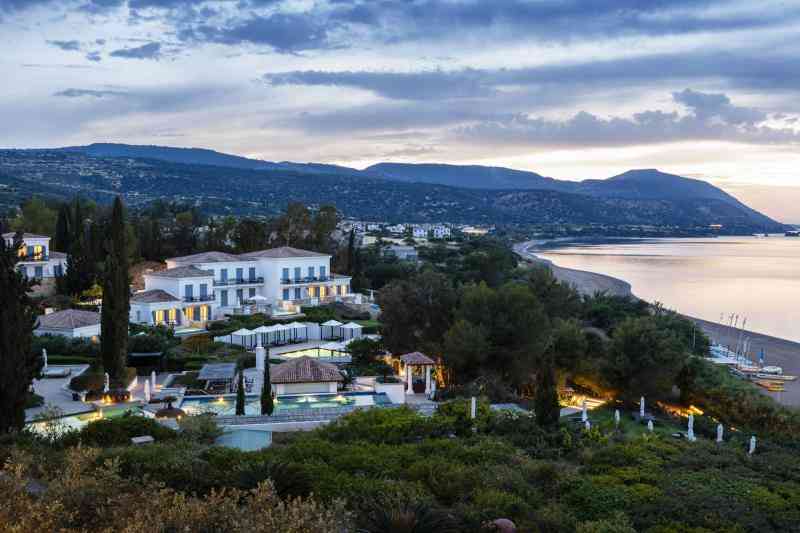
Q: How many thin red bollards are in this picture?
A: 0